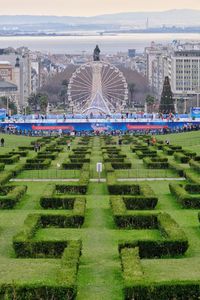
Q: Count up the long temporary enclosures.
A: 1